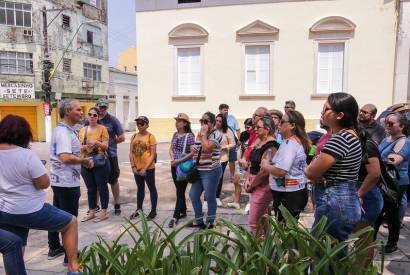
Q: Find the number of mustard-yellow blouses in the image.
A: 2